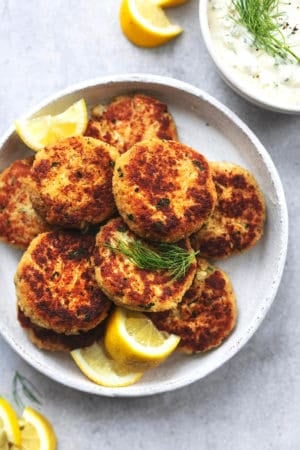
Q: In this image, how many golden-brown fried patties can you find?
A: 9